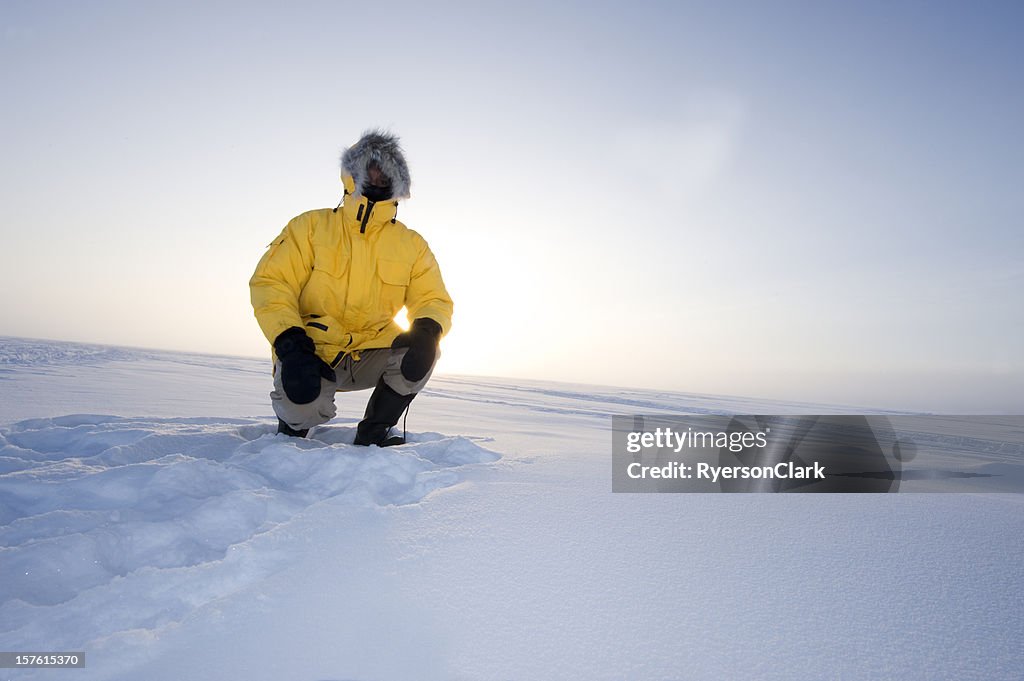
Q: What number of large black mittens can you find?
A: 2